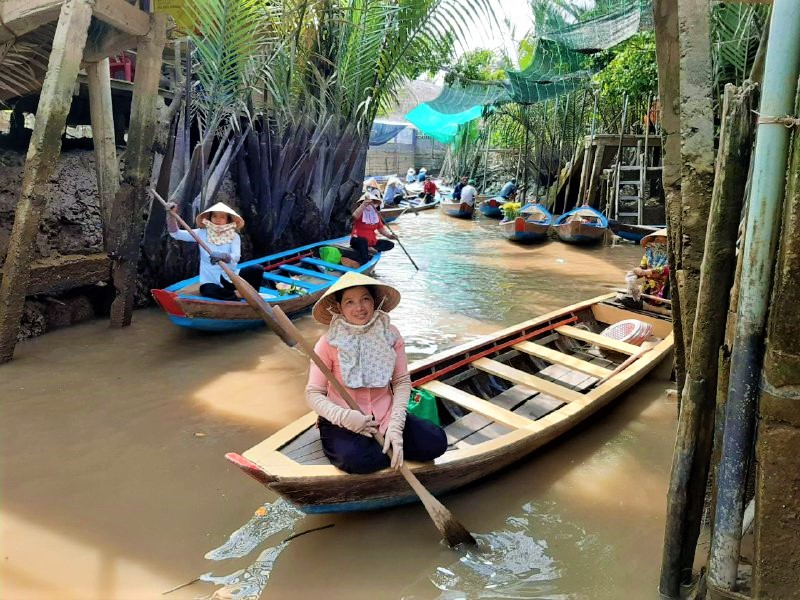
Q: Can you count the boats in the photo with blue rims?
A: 3